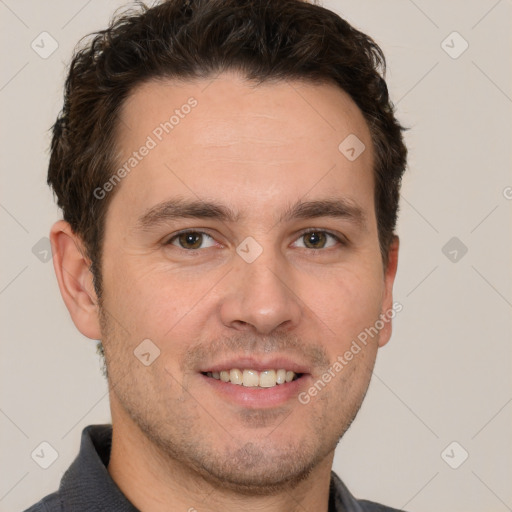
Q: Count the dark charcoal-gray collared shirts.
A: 1